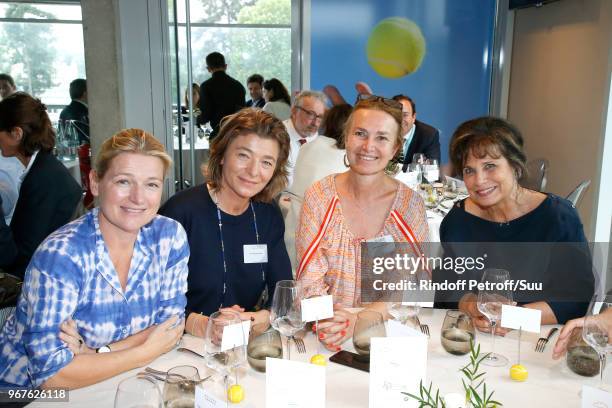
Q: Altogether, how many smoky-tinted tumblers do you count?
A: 5